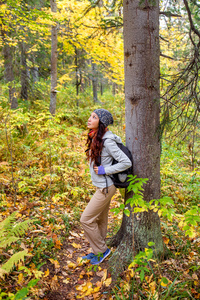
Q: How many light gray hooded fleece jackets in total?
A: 1